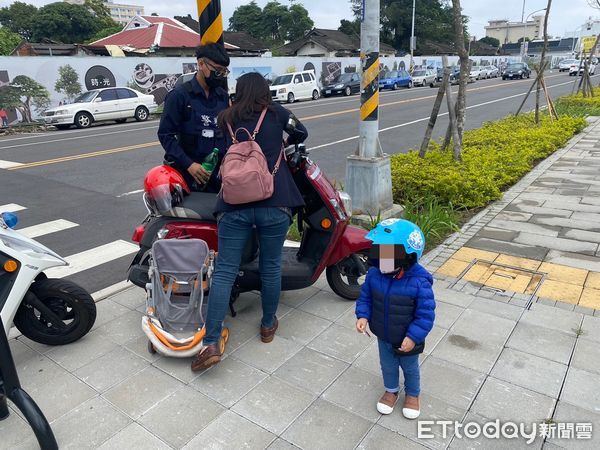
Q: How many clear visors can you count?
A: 1